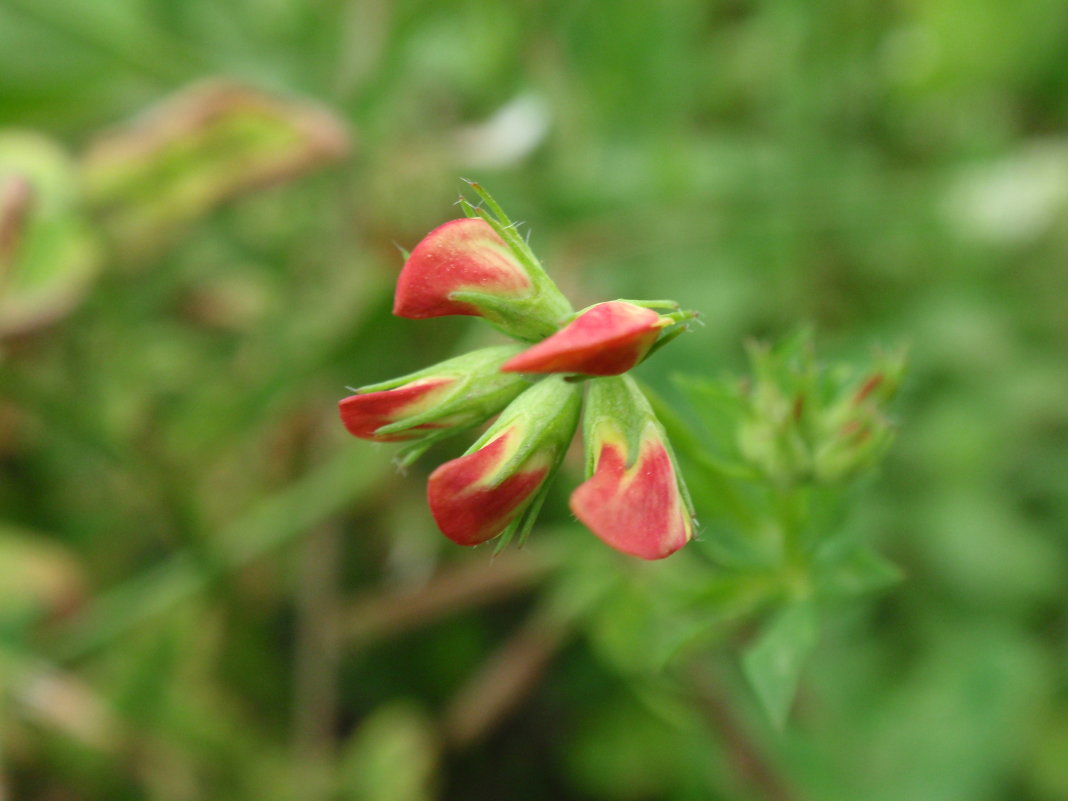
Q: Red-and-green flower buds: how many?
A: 5